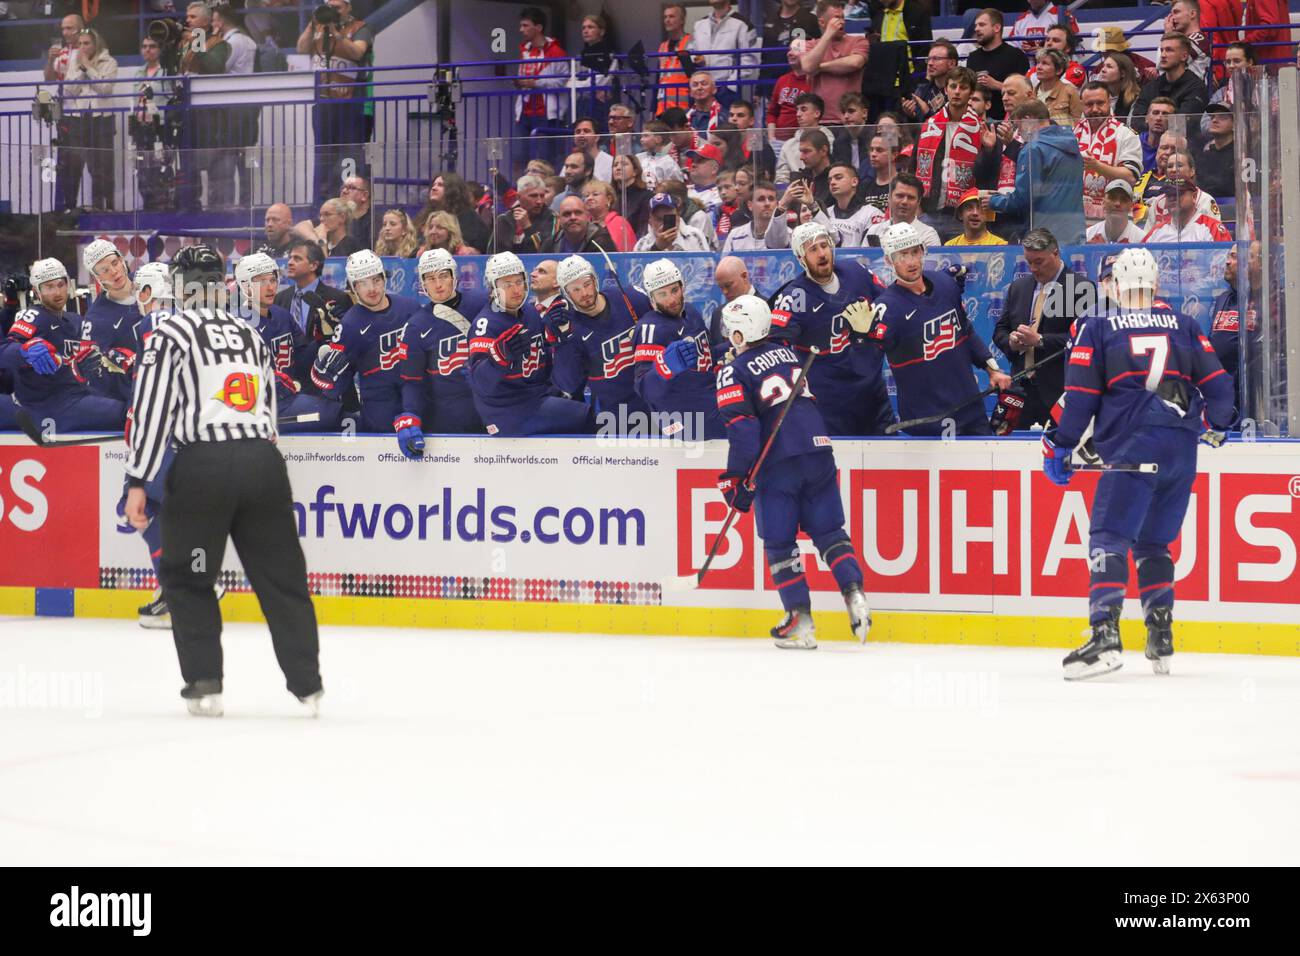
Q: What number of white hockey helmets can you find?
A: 13